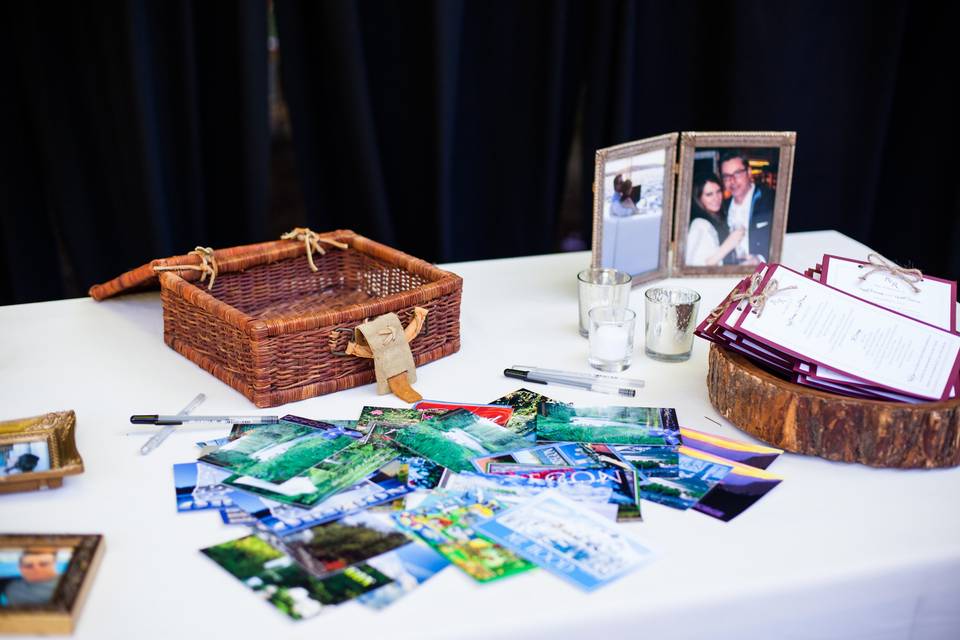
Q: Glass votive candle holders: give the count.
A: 3